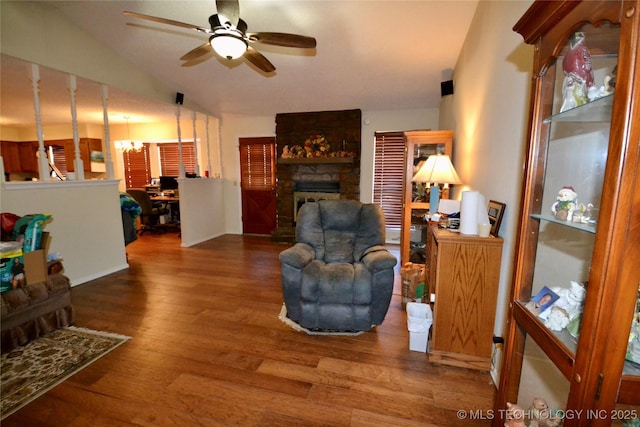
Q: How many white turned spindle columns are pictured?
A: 7